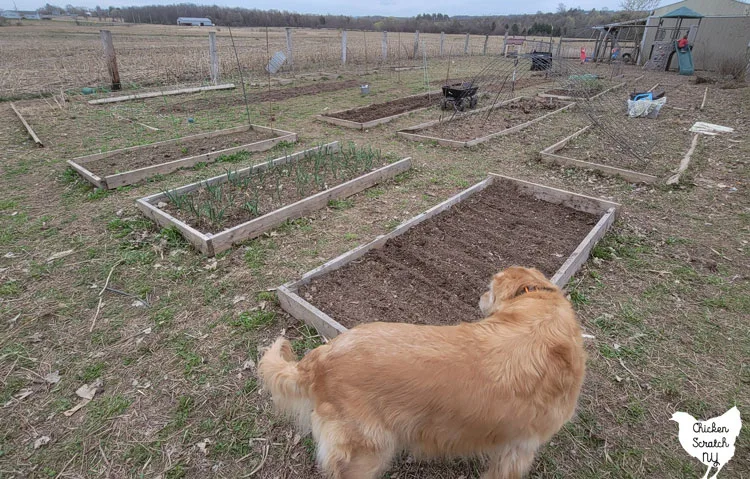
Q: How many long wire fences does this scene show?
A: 1